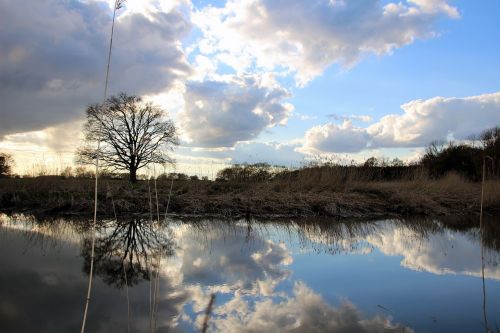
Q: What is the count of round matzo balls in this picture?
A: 0